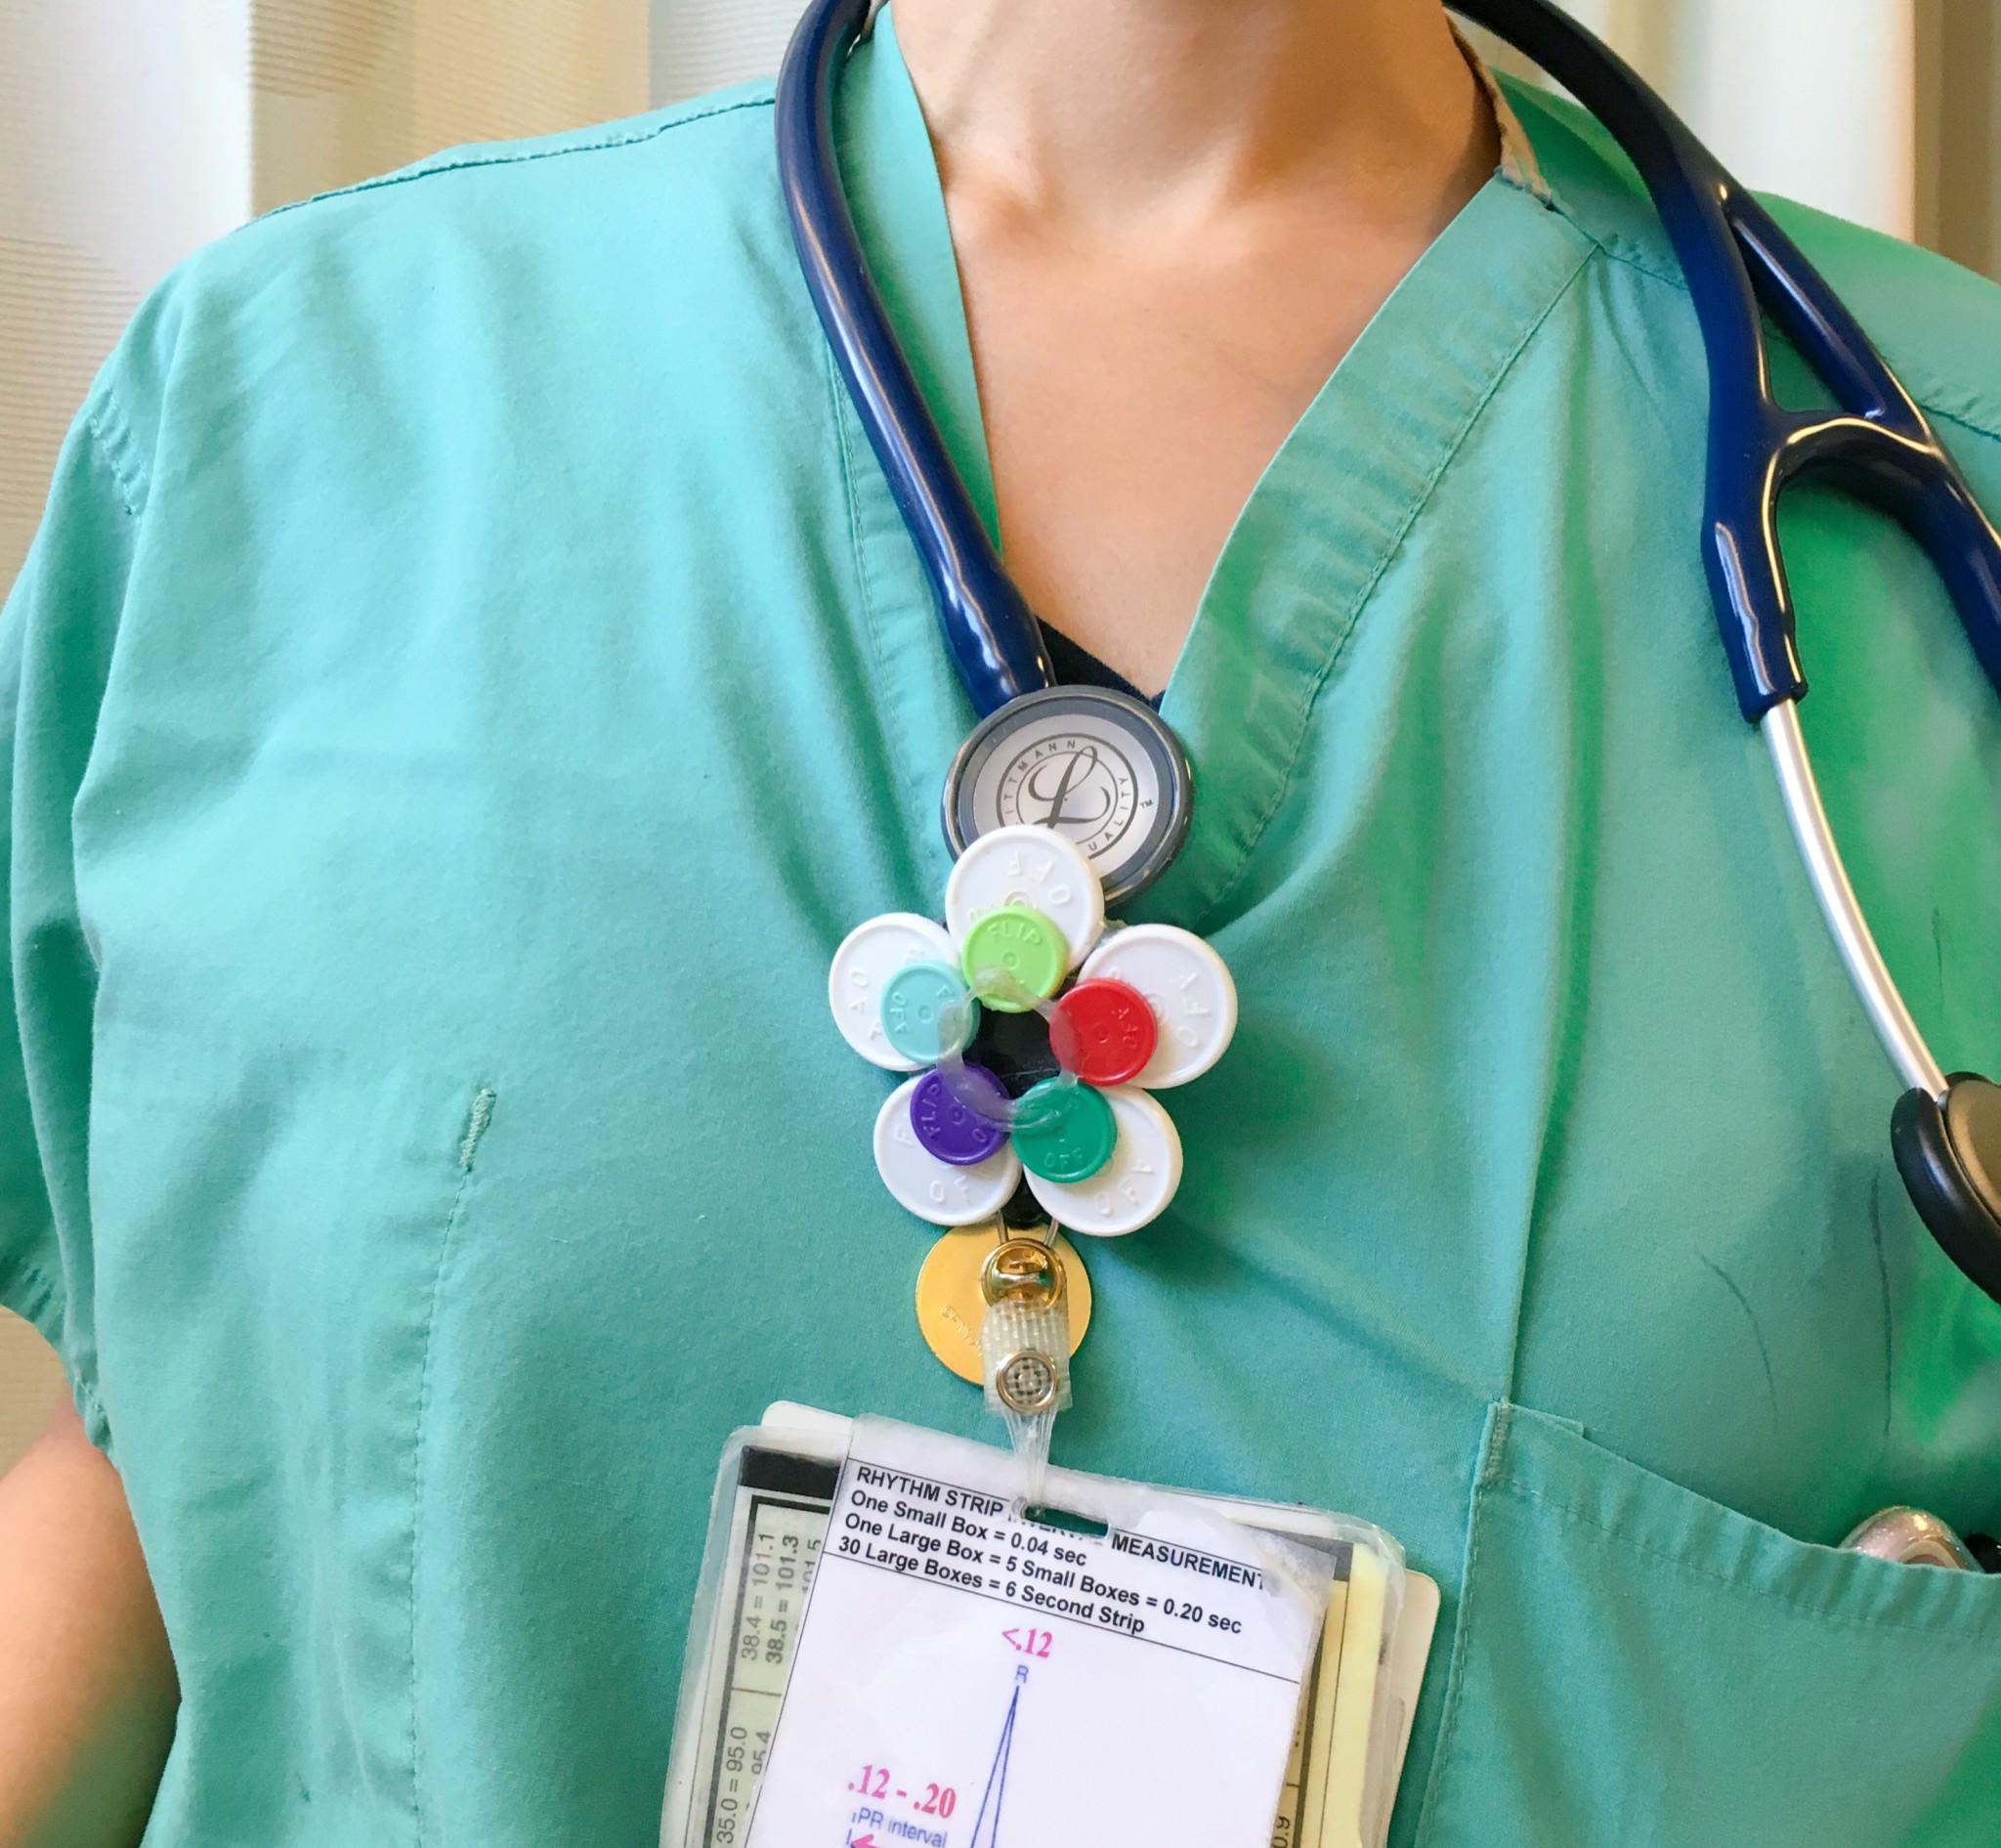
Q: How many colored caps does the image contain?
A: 5